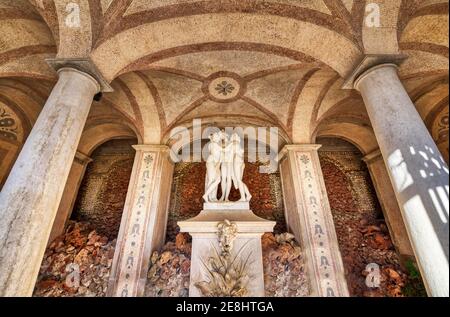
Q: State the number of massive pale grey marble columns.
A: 2